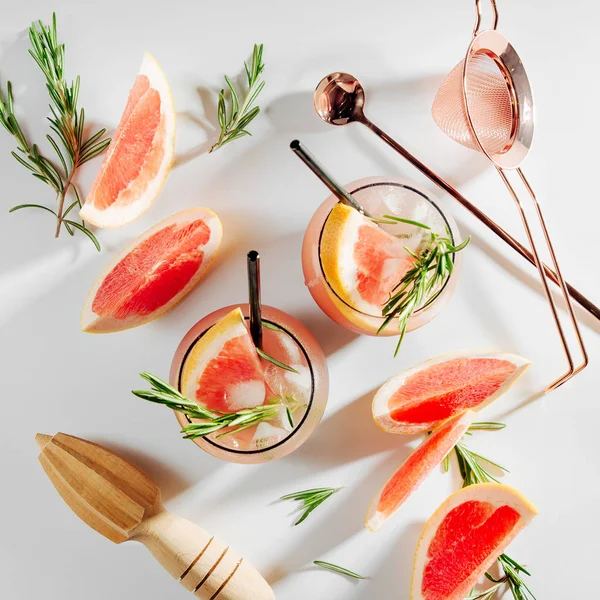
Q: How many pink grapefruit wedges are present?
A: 7